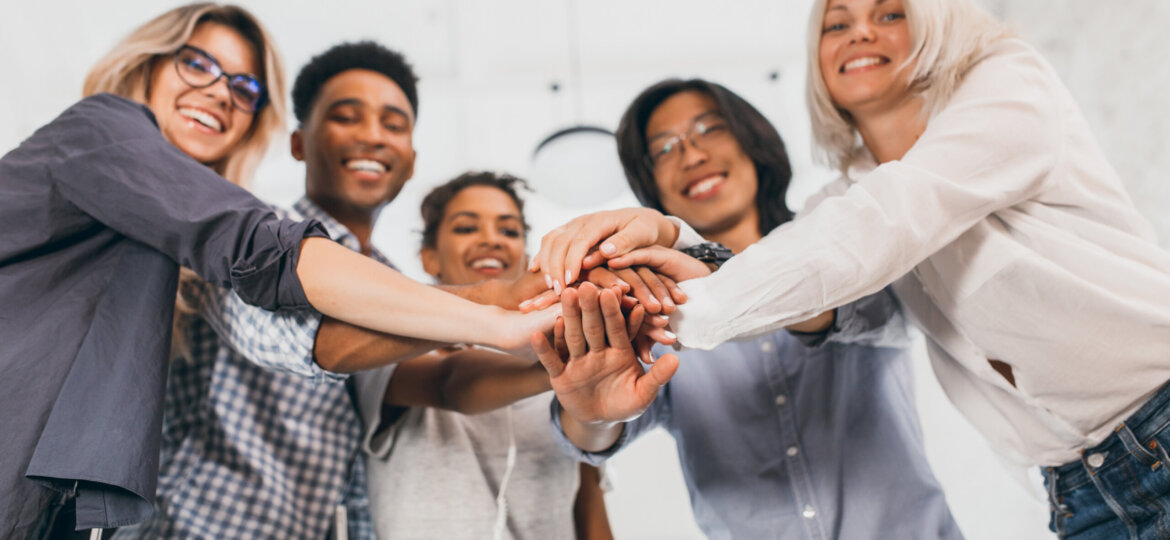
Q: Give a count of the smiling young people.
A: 5